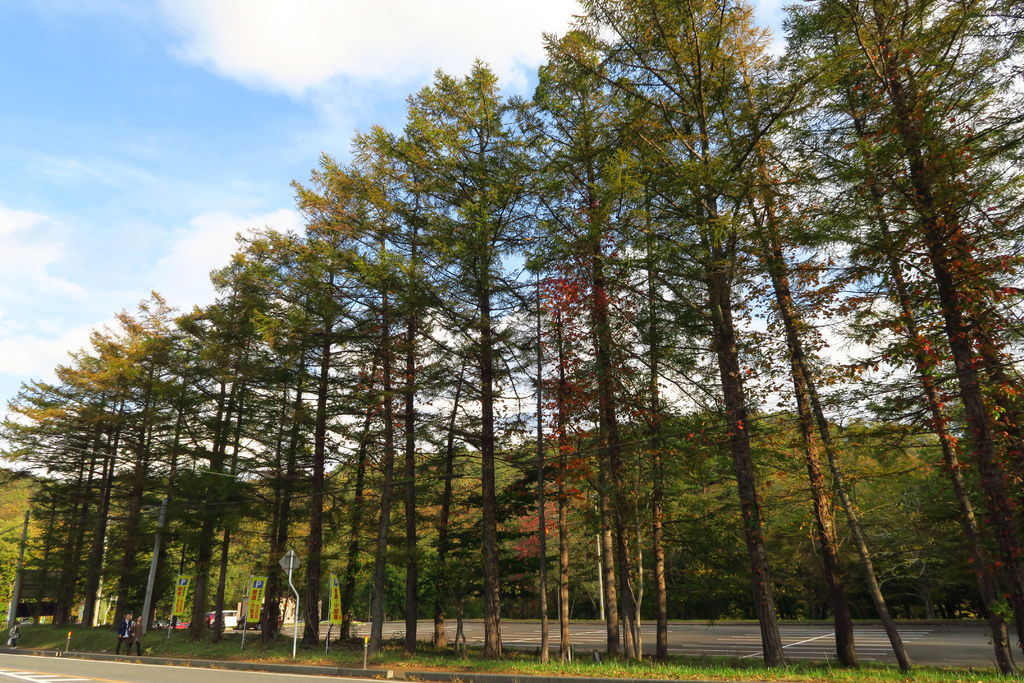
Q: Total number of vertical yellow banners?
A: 3